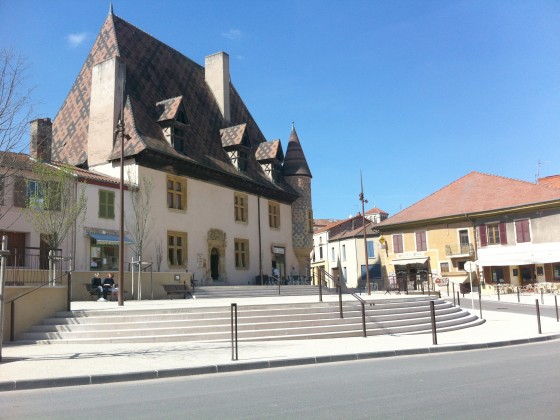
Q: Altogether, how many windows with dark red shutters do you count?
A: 4